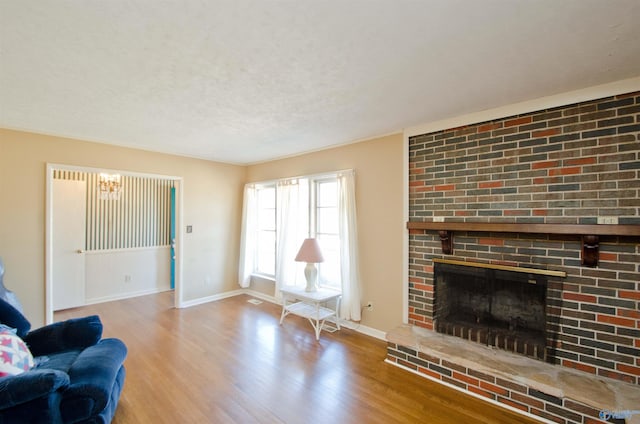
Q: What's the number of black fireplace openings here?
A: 1